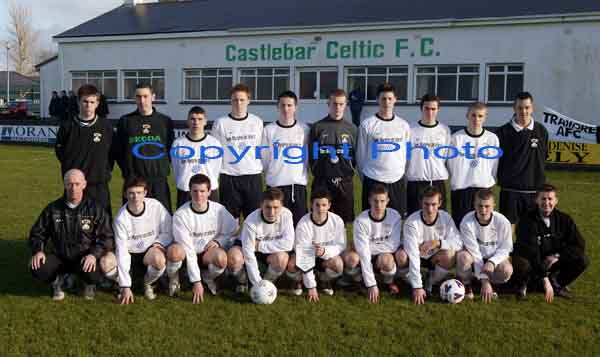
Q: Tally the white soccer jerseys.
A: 13